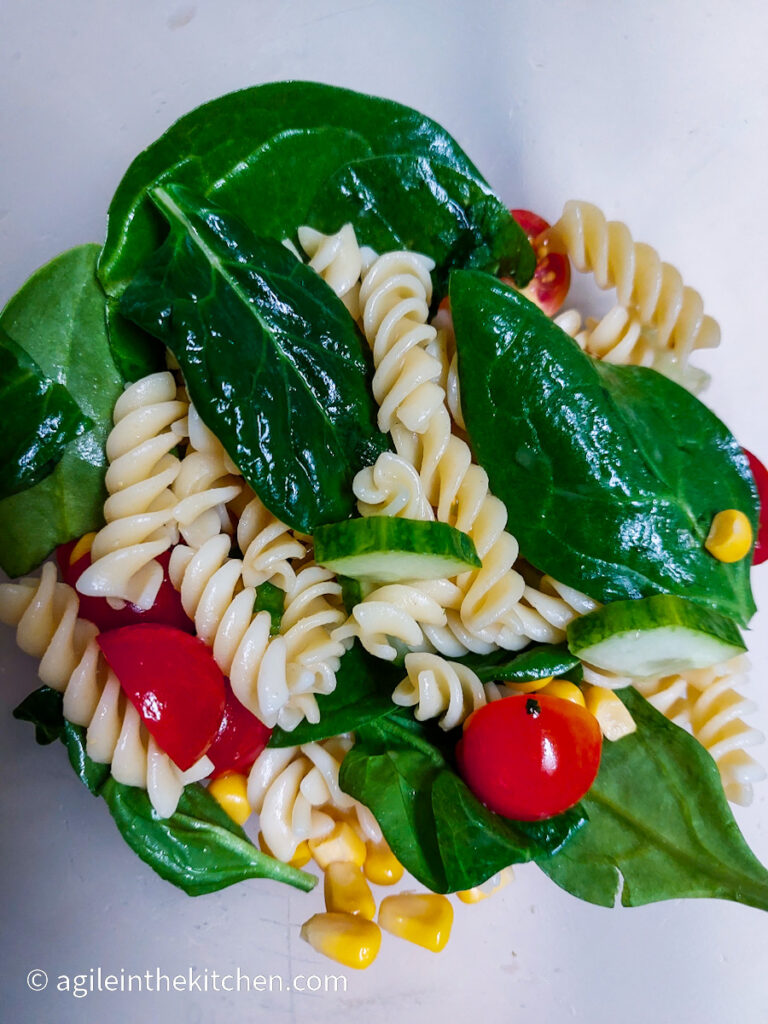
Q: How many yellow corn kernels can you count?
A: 13